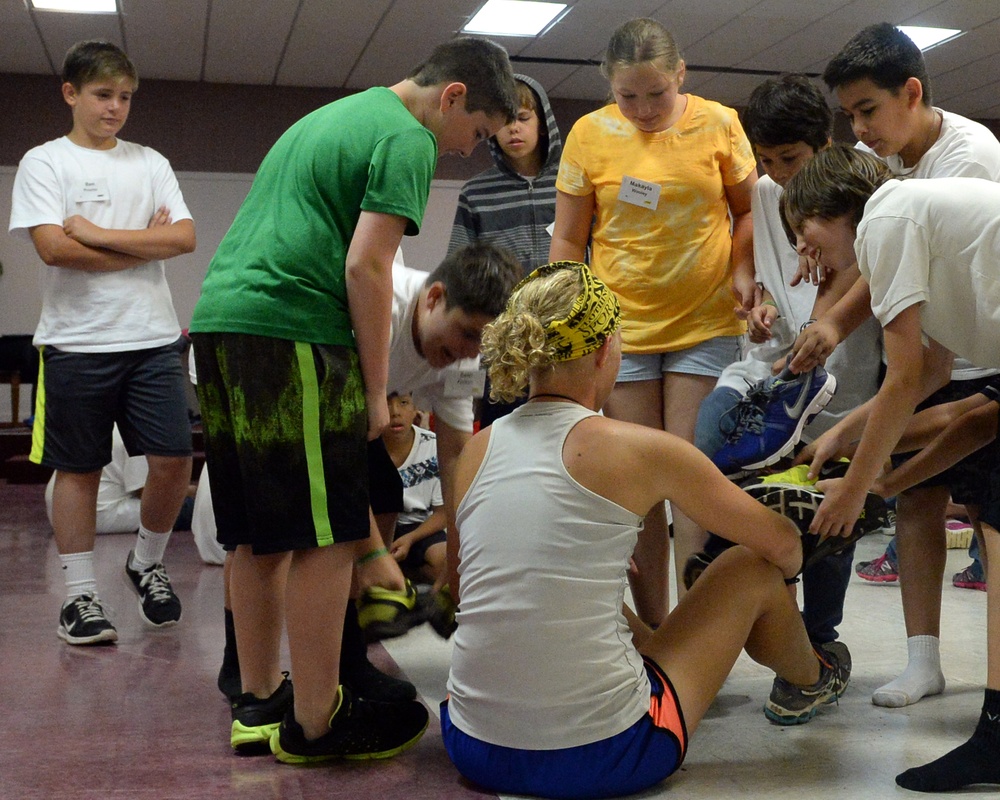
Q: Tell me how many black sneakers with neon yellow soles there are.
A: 2